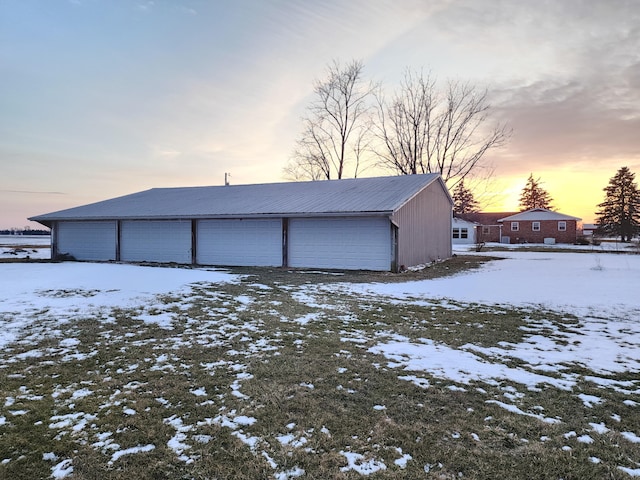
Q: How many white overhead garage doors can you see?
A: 4